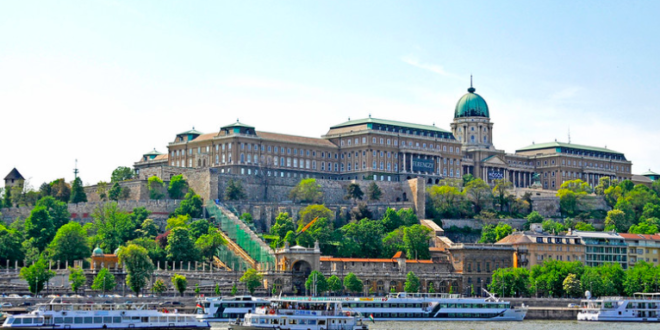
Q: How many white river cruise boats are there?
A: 4